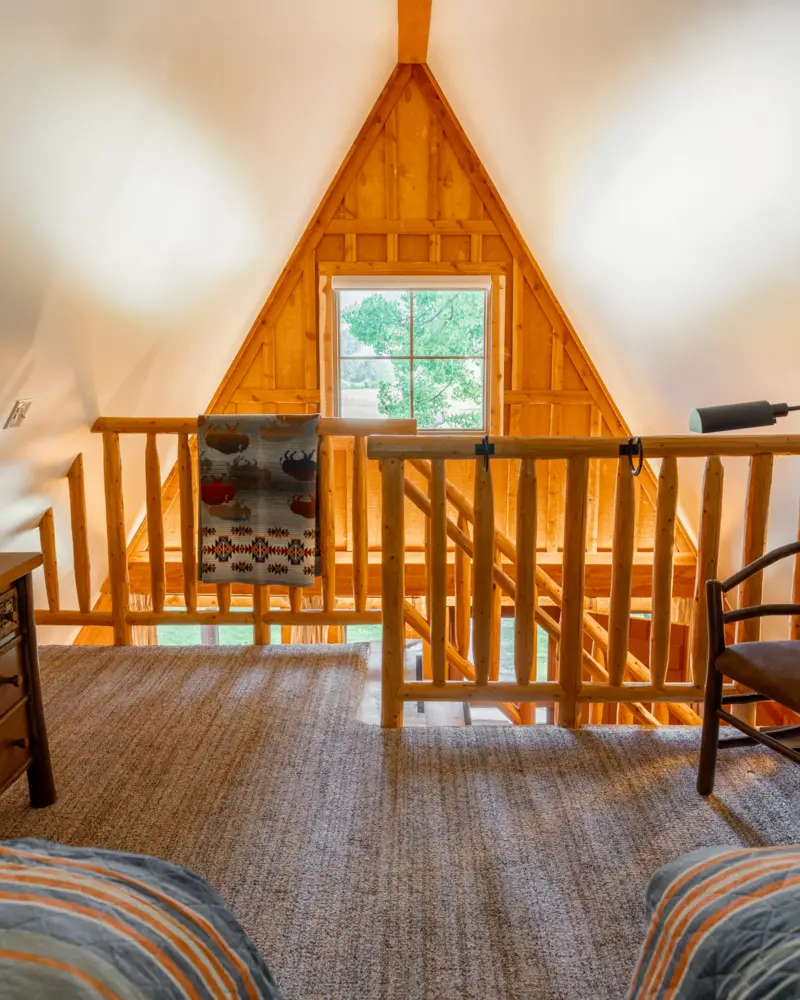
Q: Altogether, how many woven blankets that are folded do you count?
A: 1